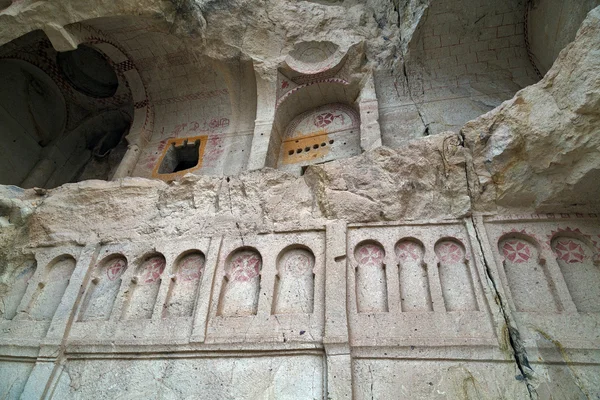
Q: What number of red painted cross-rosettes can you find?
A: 11